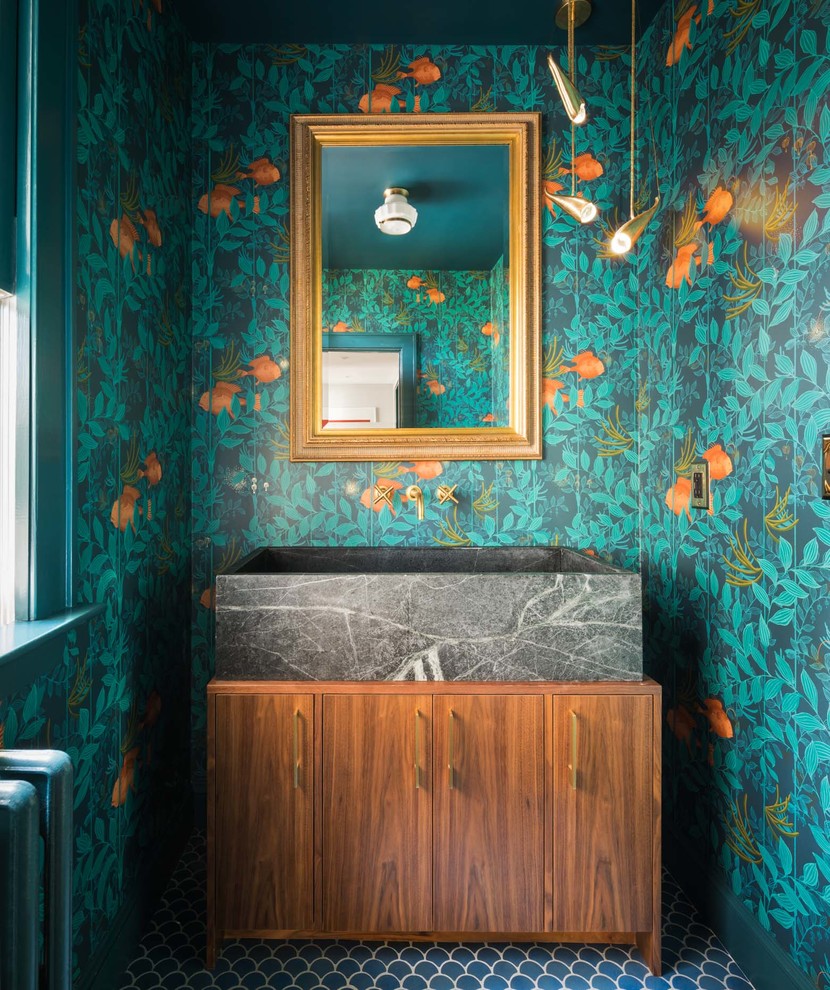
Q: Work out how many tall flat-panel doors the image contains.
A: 4